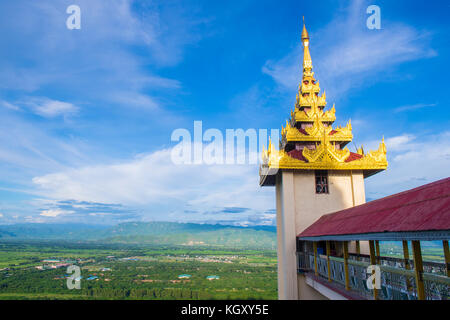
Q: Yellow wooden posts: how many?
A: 9